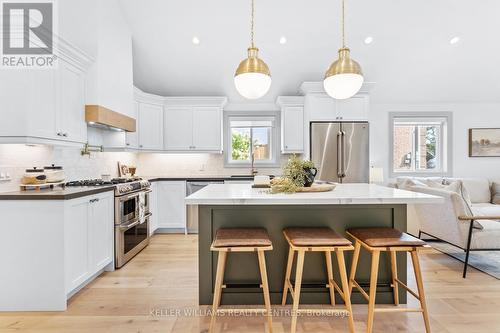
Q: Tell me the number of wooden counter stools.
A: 3